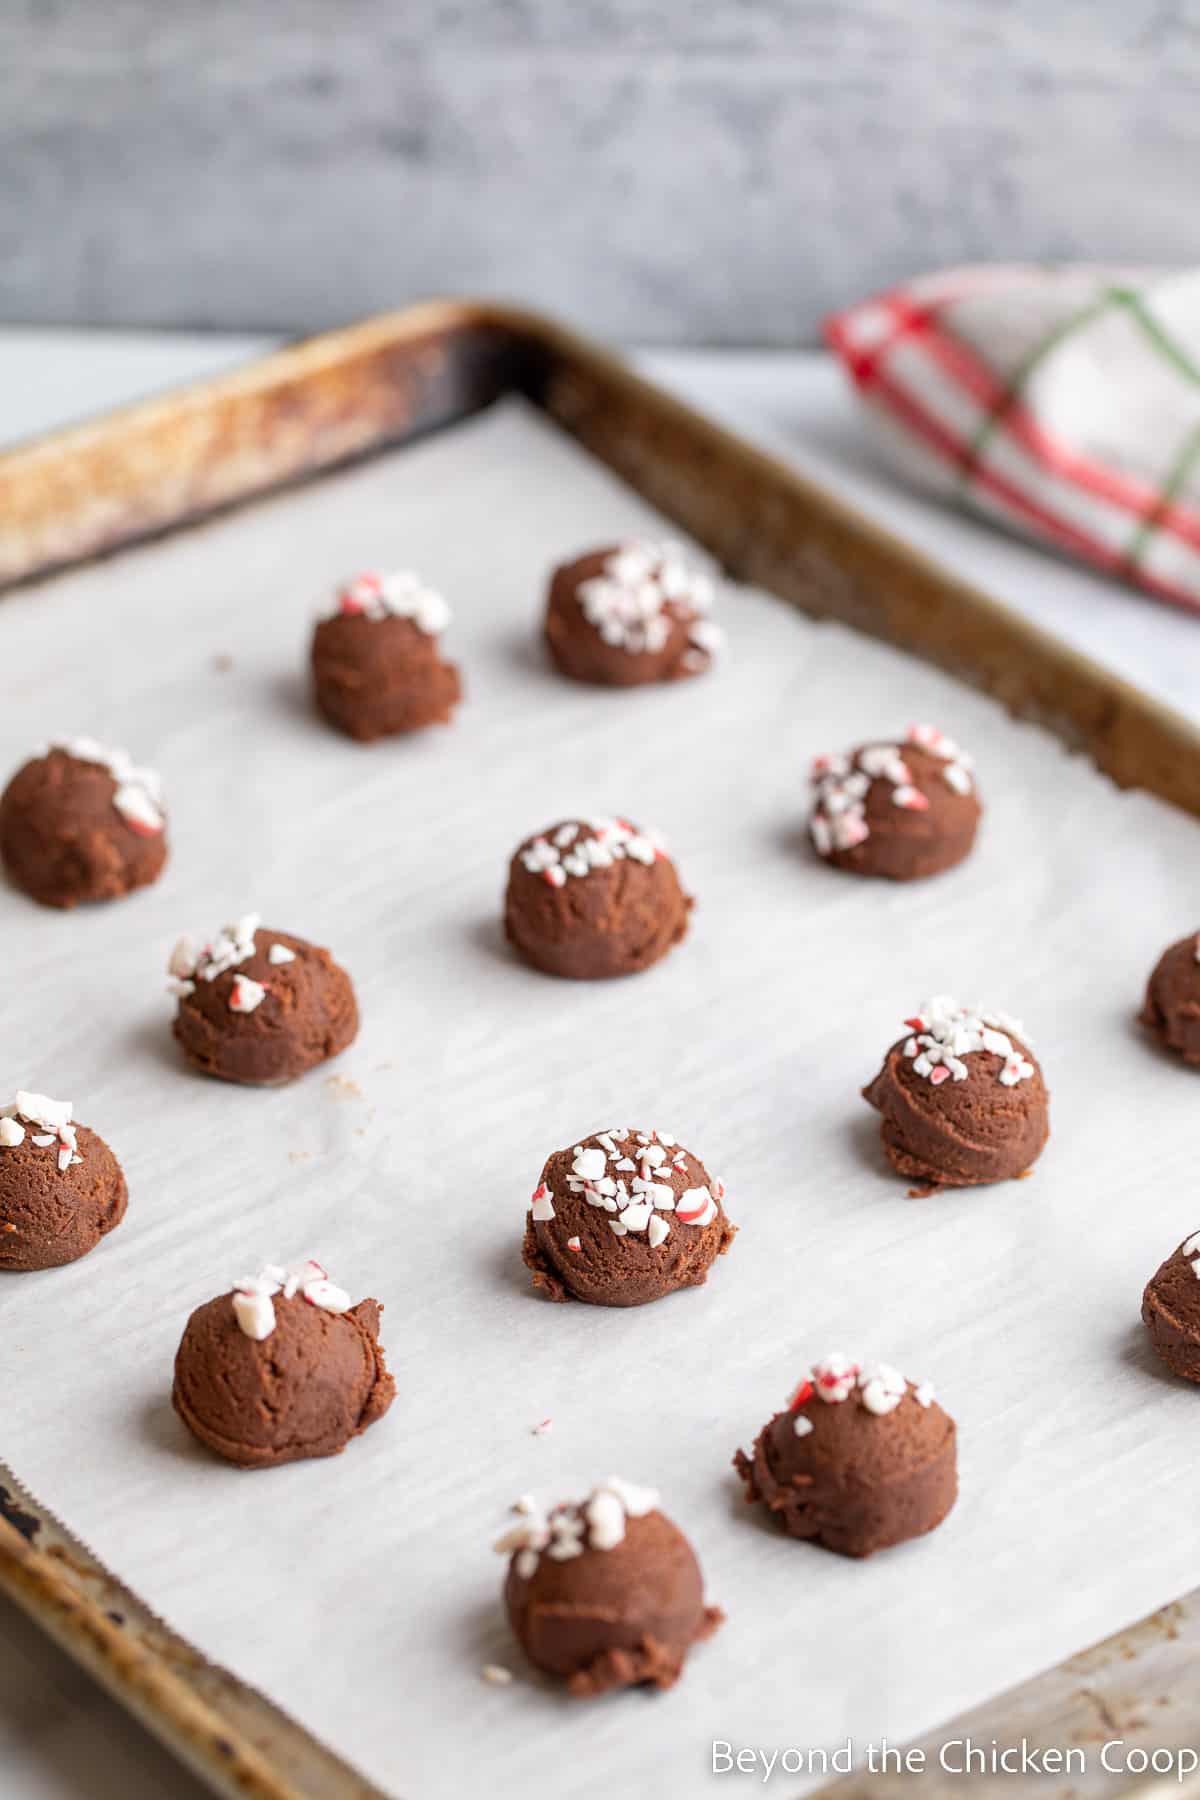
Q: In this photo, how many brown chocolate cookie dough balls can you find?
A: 14